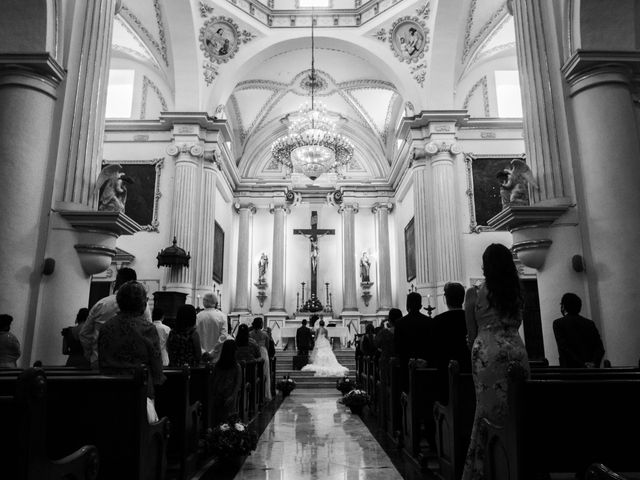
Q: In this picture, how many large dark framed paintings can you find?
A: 4